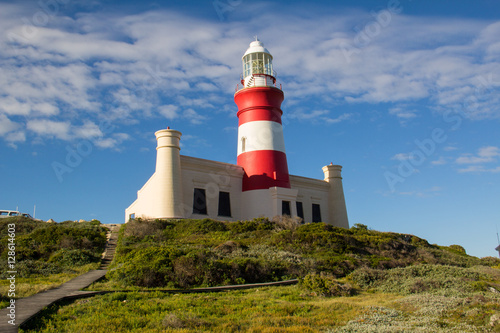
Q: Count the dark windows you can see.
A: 5